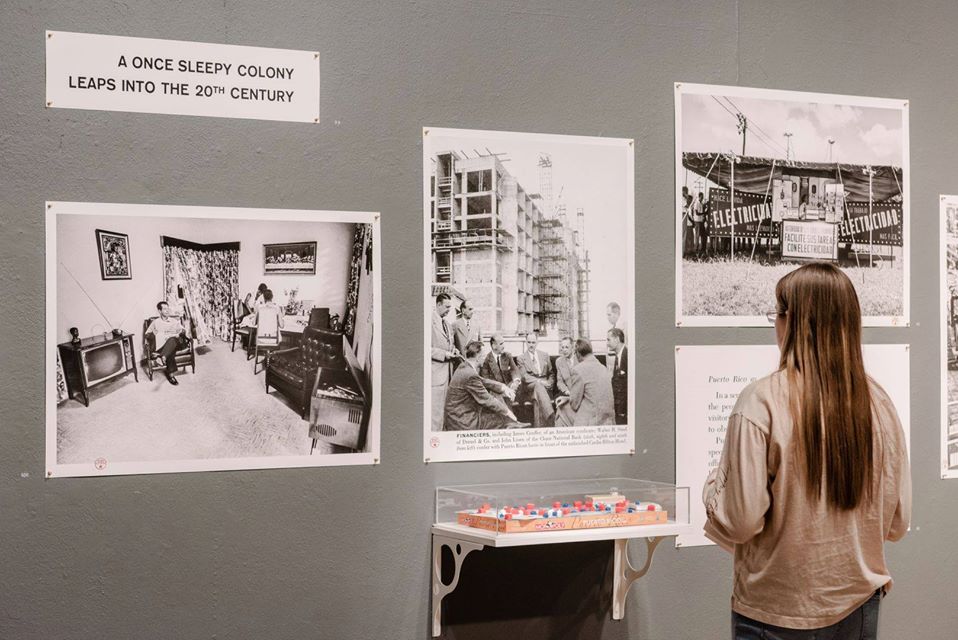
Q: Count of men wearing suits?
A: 9